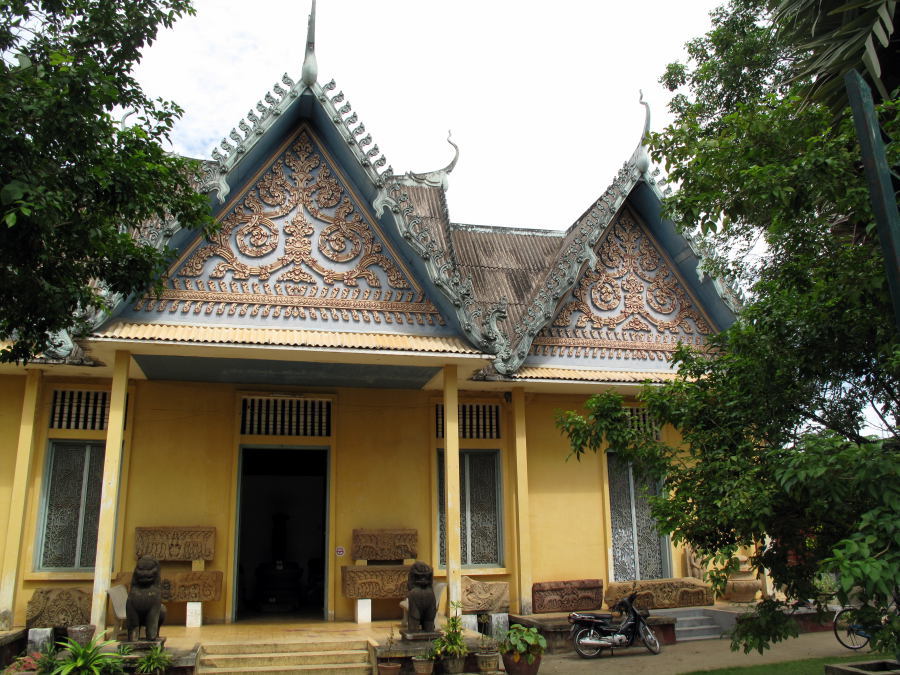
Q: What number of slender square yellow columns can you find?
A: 4